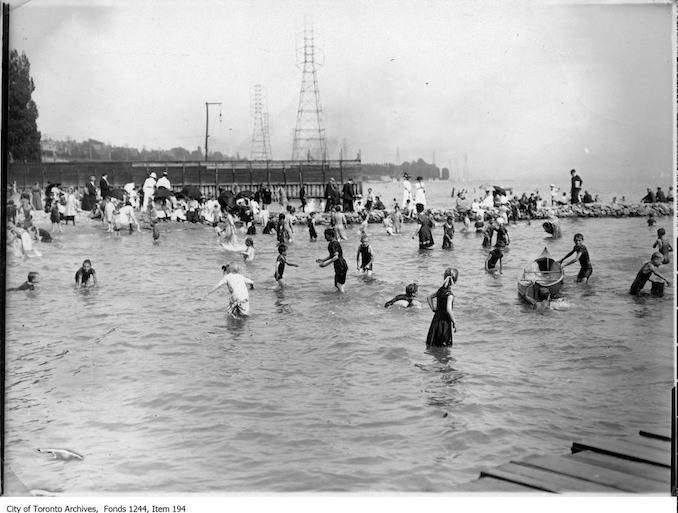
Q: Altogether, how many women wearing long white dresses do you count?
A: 2